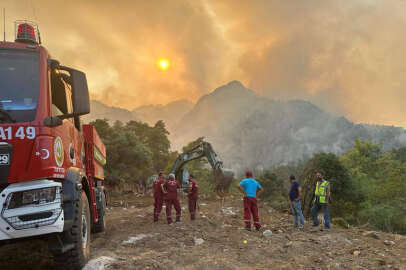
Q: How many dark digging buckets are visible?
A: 1